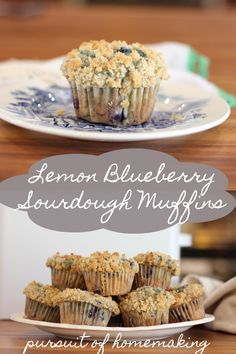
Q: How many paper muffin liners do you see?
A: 8